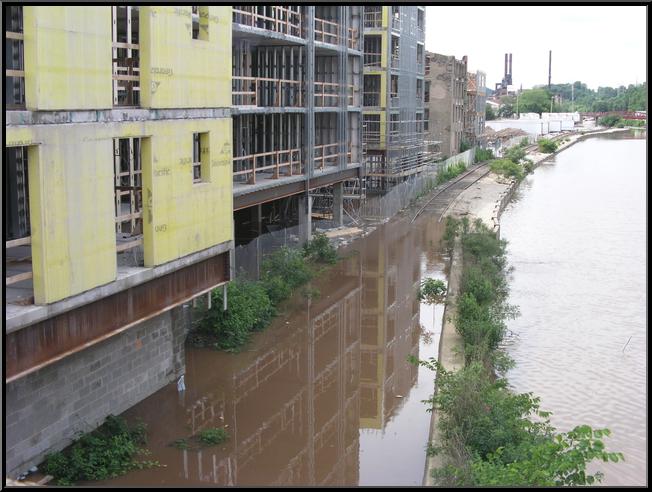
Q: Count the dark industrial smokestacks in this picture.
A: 3